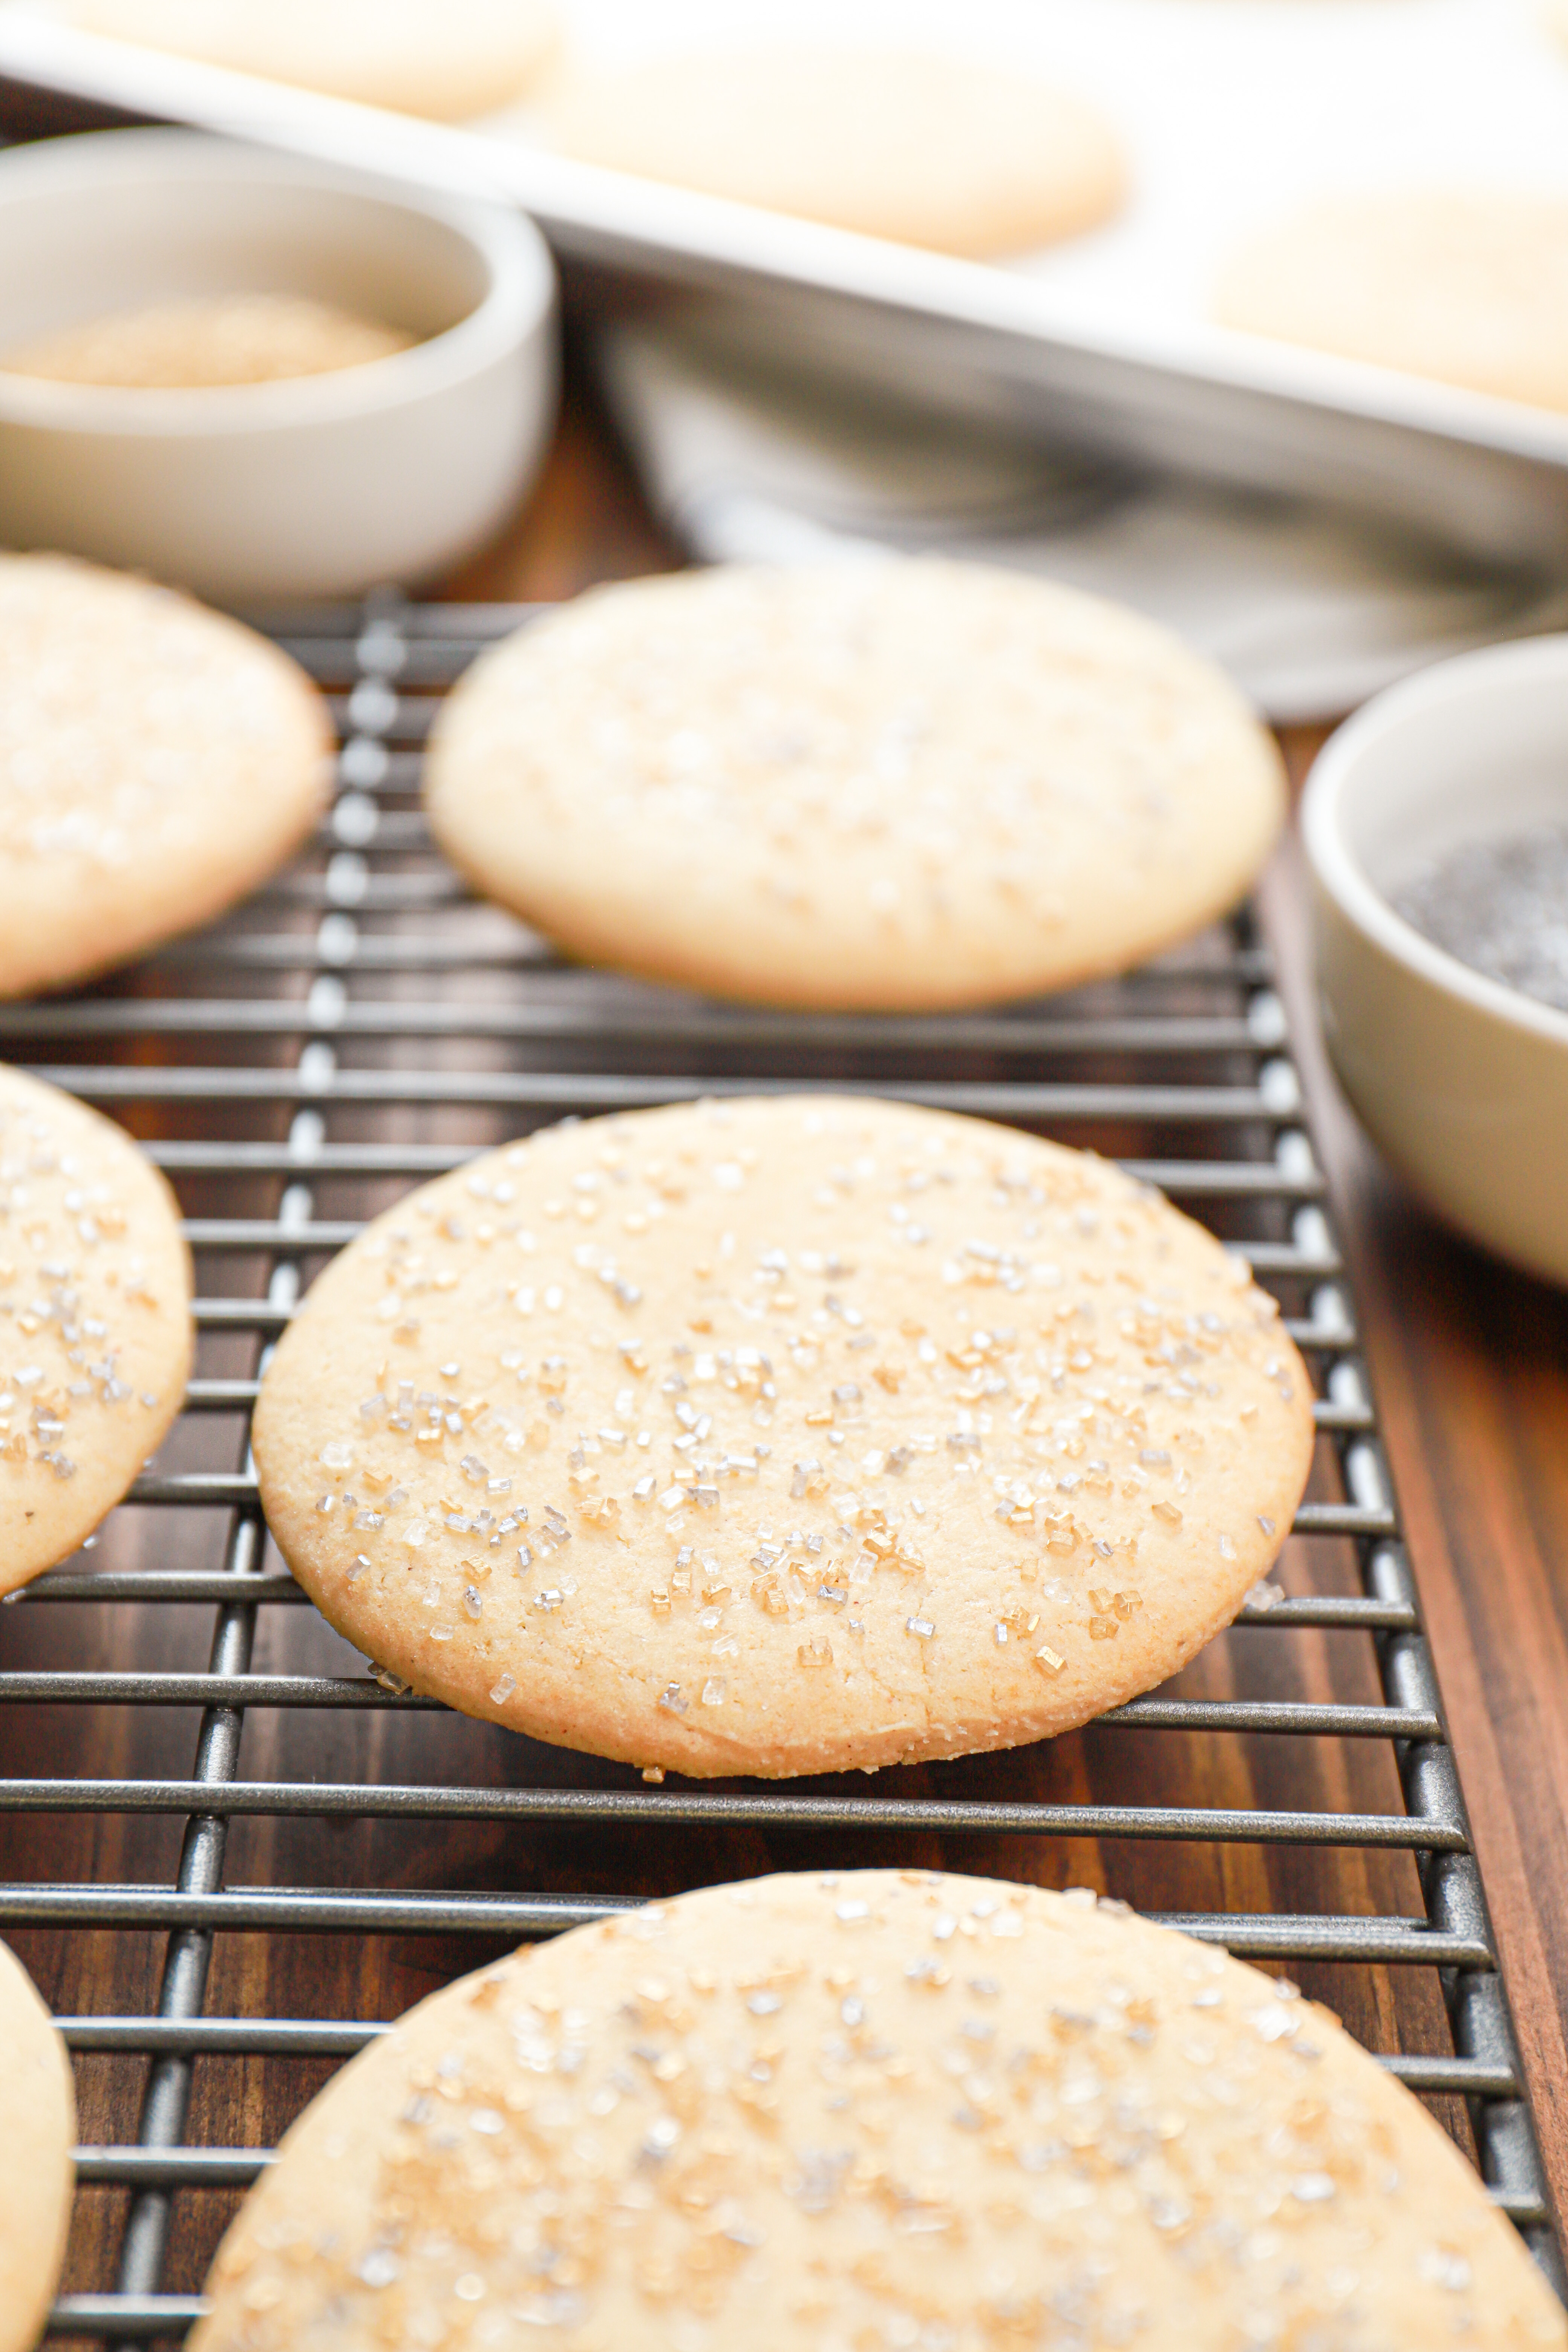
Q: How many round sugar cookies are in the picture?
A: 9